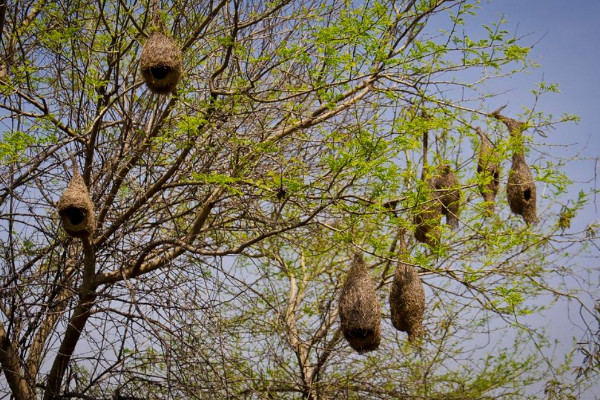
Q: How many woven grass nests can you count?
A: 8